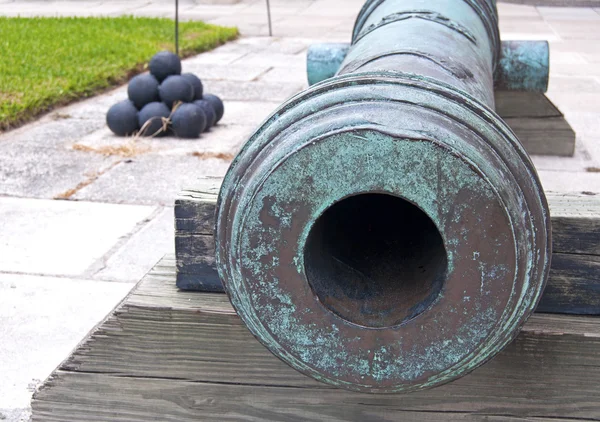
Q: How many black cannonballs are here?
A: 9